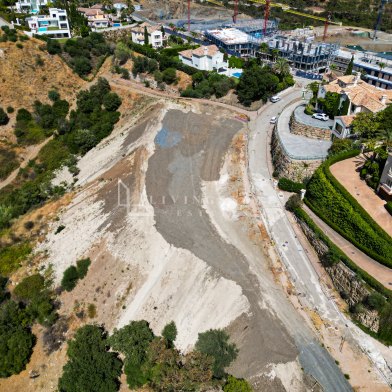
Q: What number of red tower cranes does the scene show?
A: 4